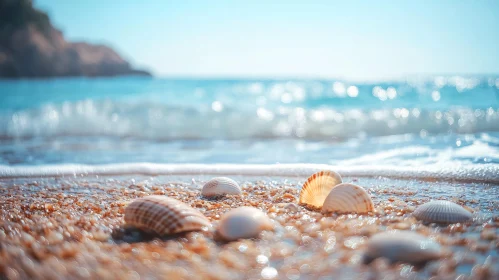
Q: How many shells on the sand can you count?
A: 7